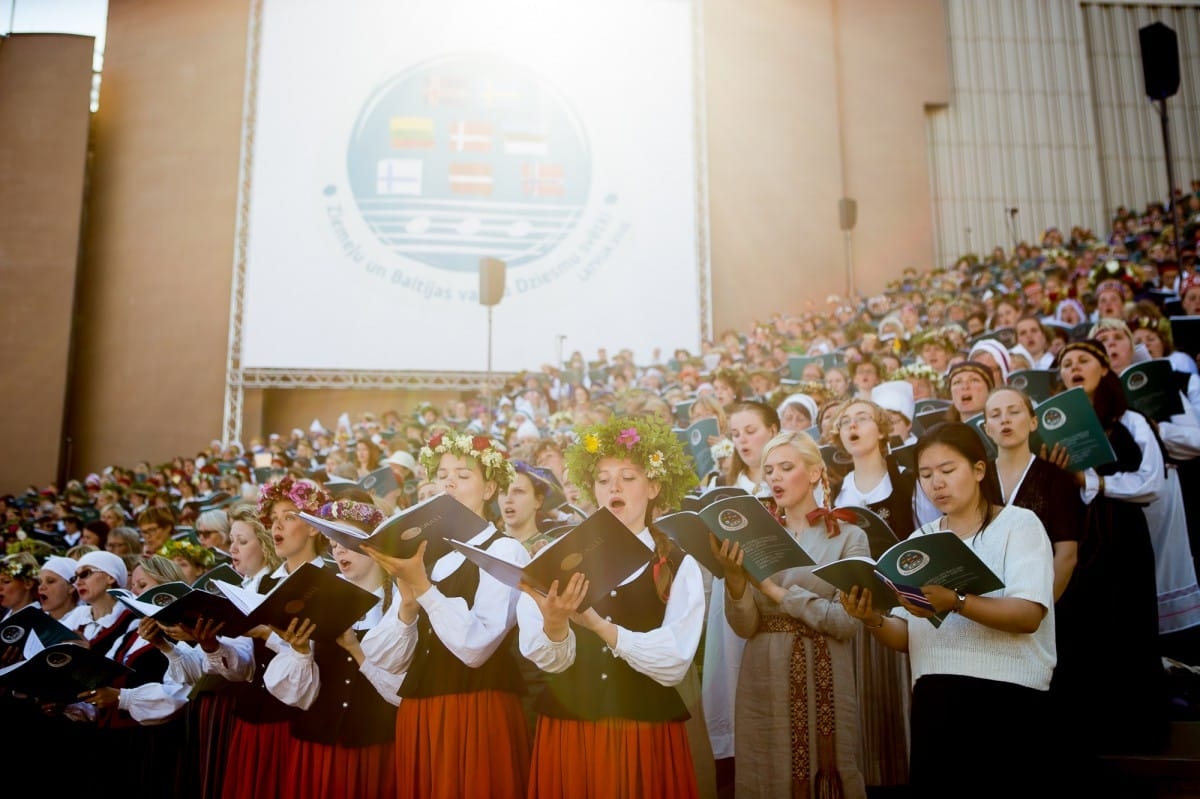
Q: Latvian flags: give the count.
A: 1